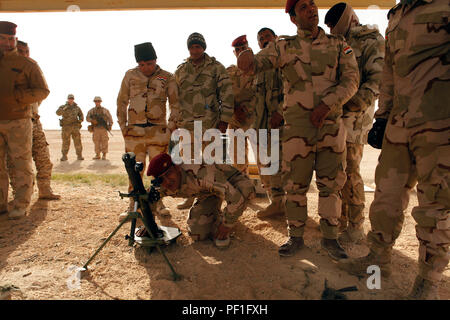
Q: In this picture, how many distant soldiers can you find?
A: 2